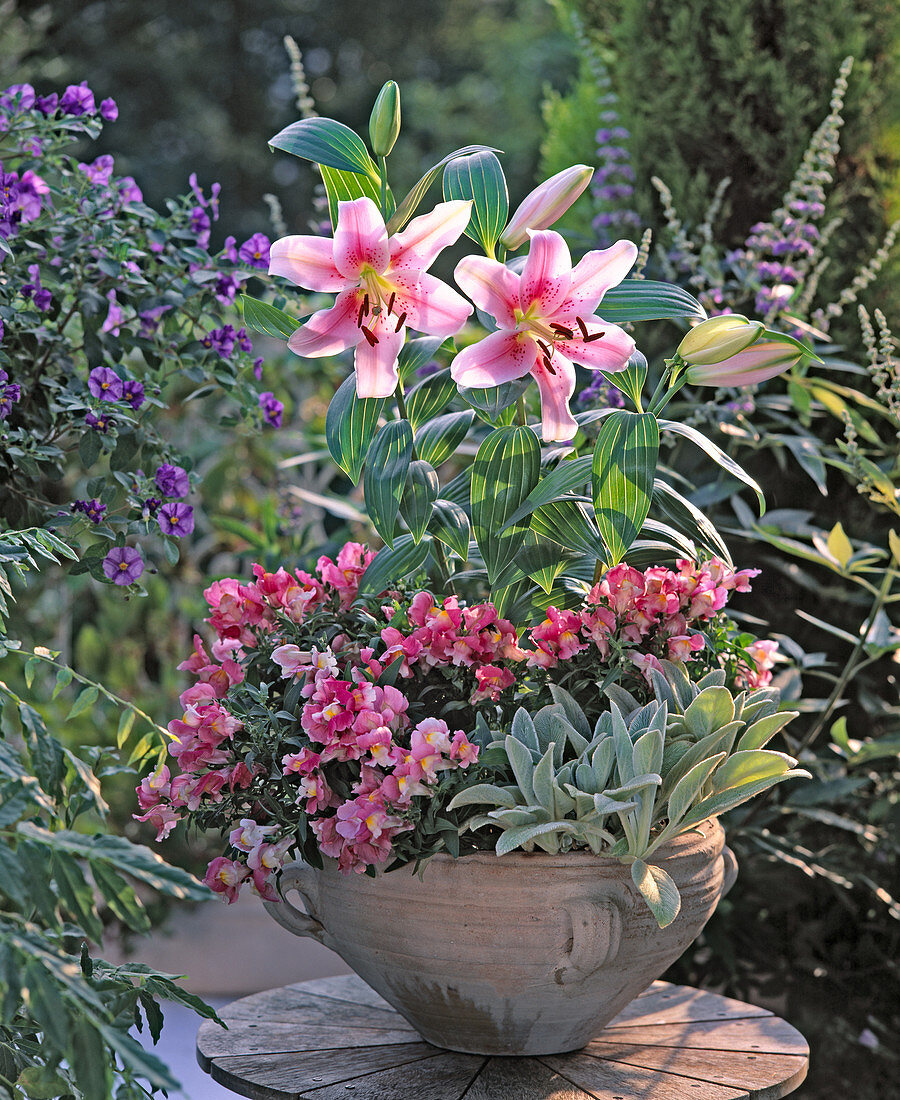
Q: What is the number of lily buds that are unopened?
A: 4